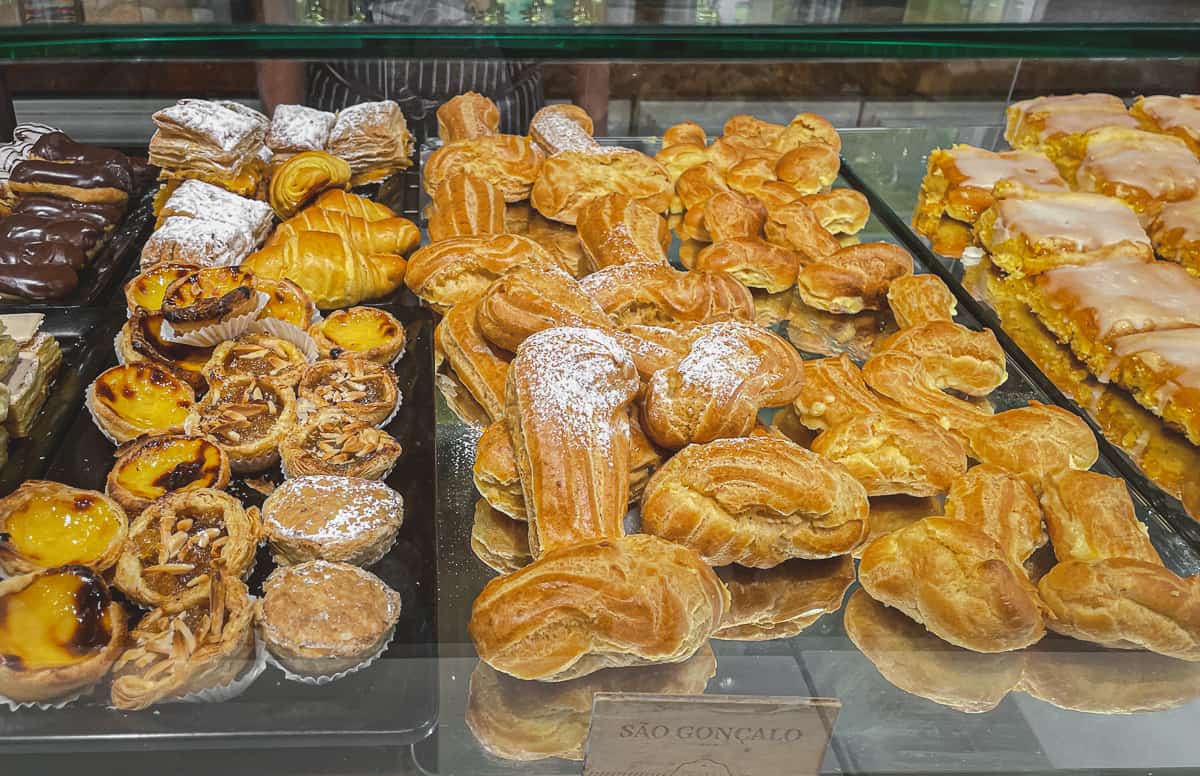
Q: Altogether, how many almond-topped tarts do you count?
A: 6